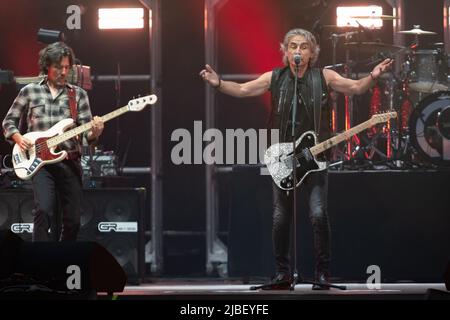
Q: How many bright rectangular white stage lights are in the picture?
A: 2